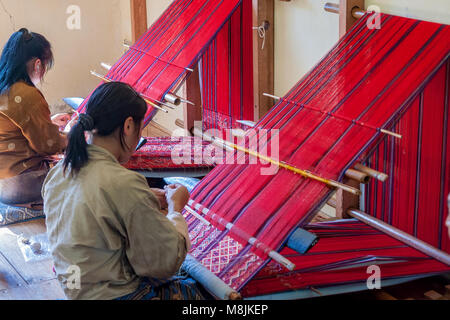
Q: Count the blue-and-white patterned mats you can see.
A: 1